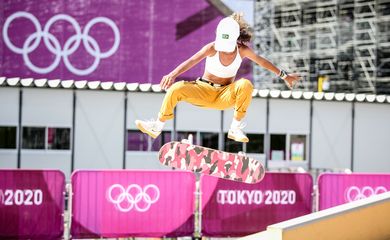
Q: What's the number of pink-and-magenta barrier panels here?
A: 4